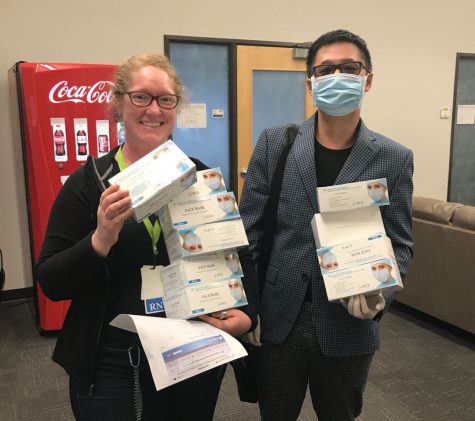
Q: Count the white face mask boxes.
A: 10